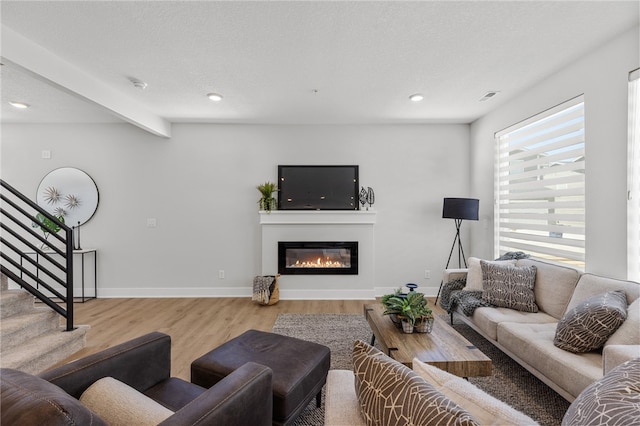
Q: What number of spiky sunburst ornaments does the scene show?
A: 3